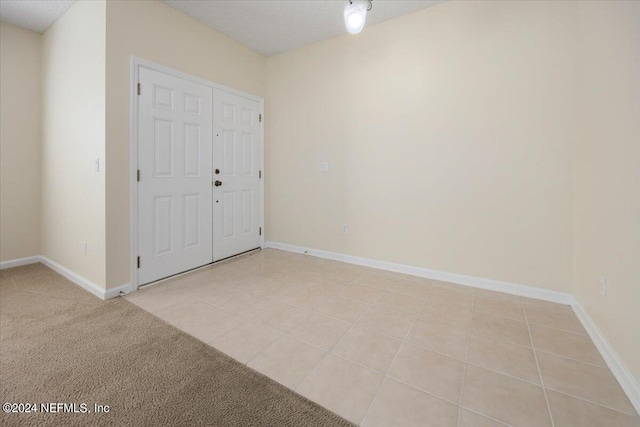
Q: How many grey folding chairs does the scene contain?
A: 0